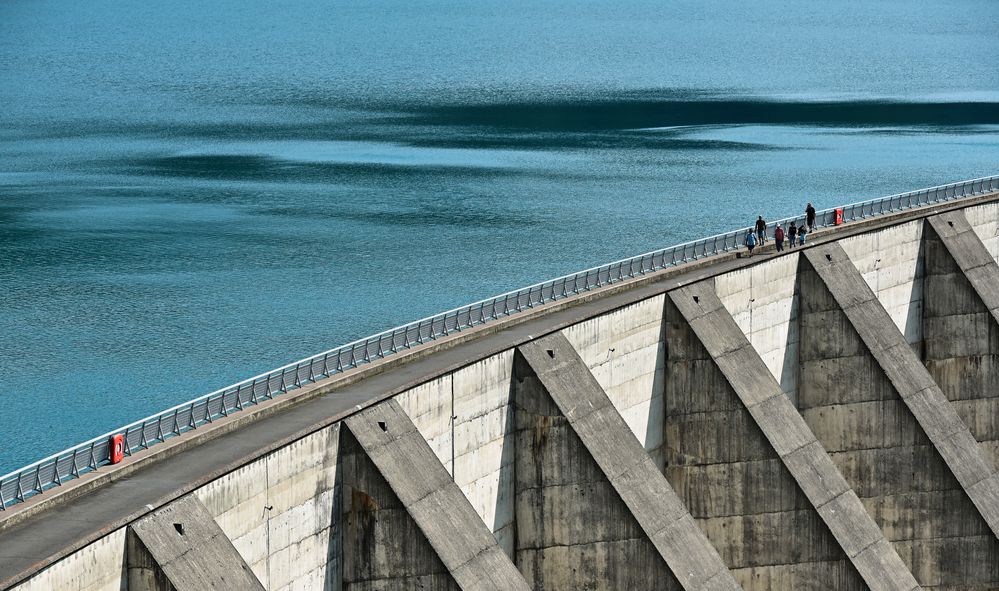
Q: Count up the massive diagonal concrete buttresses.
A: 6